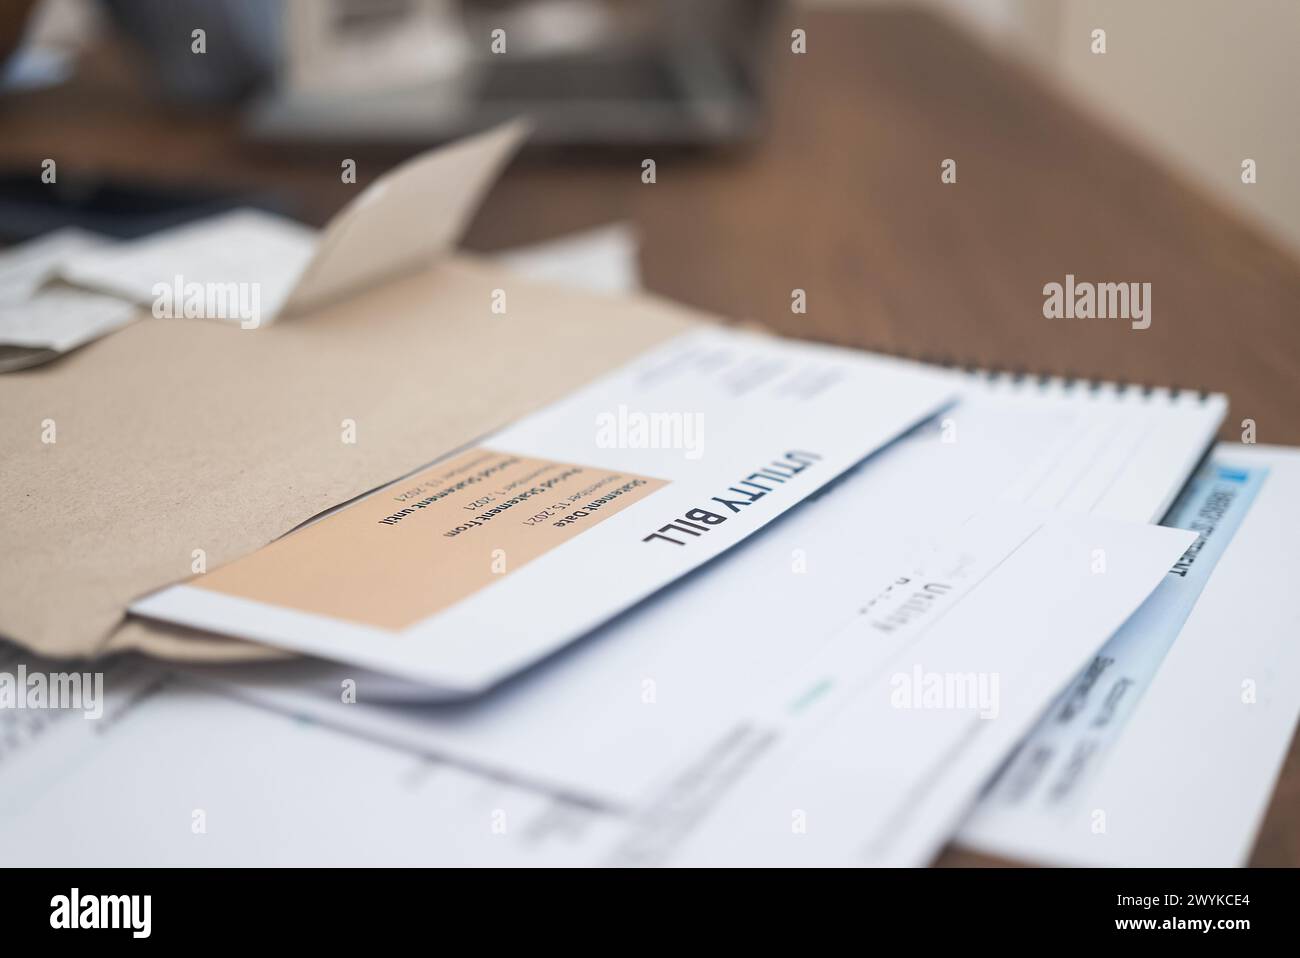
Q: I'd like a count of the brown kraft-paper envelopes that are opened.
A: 1